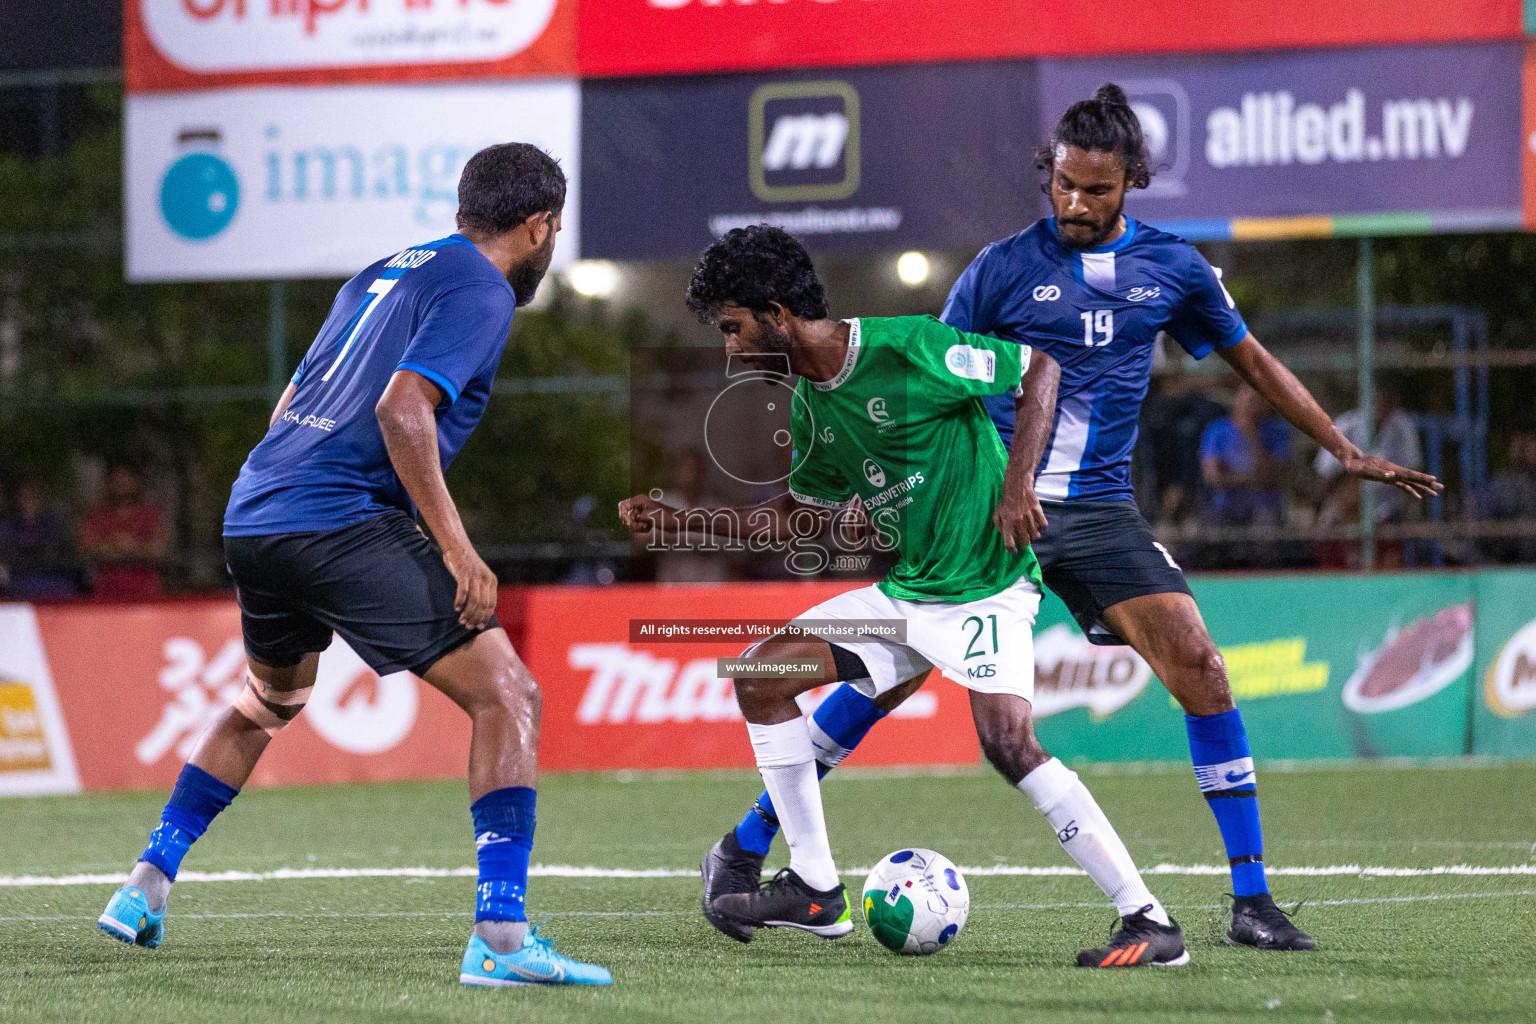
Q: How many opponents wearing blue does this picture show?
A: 2